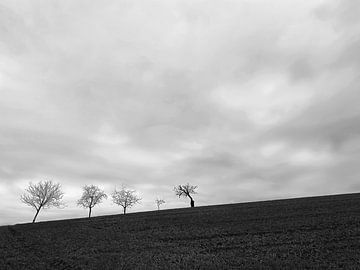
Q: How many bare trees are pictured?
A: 5